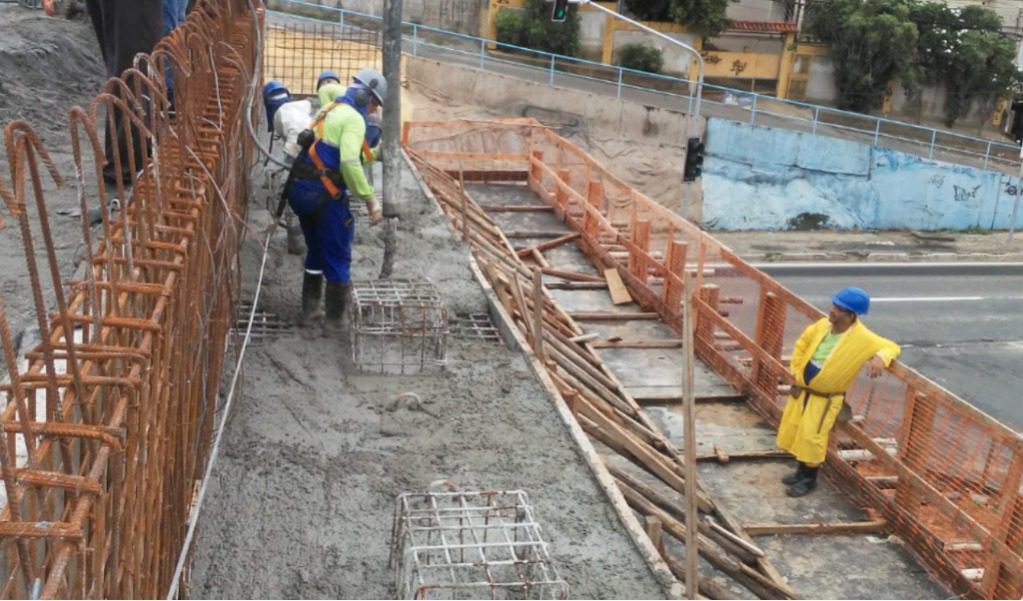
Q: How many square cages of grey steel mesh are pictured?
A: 2